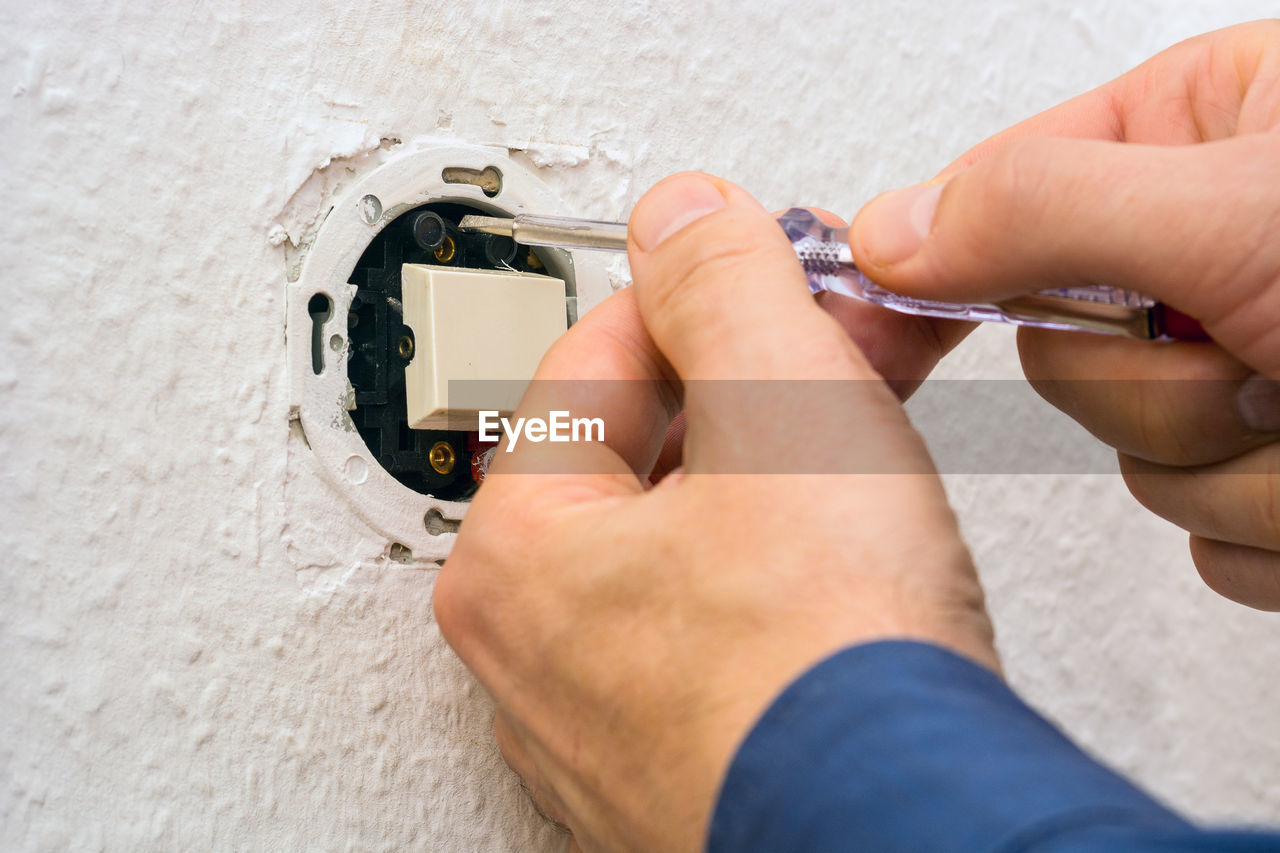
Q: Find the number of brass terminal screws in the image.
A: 3